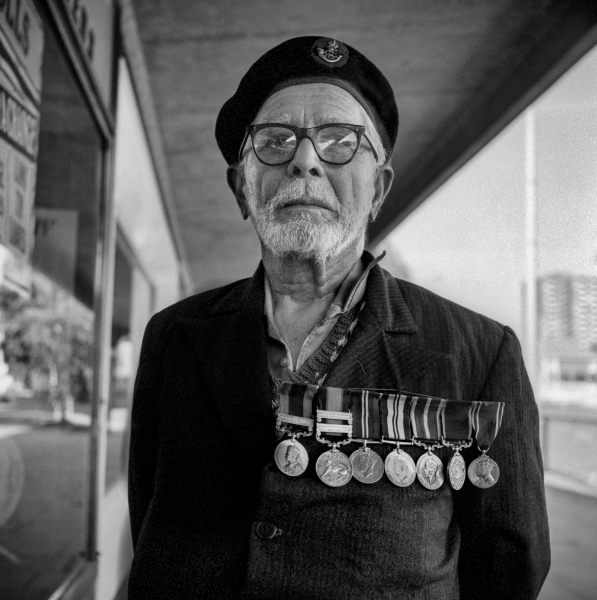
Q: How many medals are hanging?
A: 7